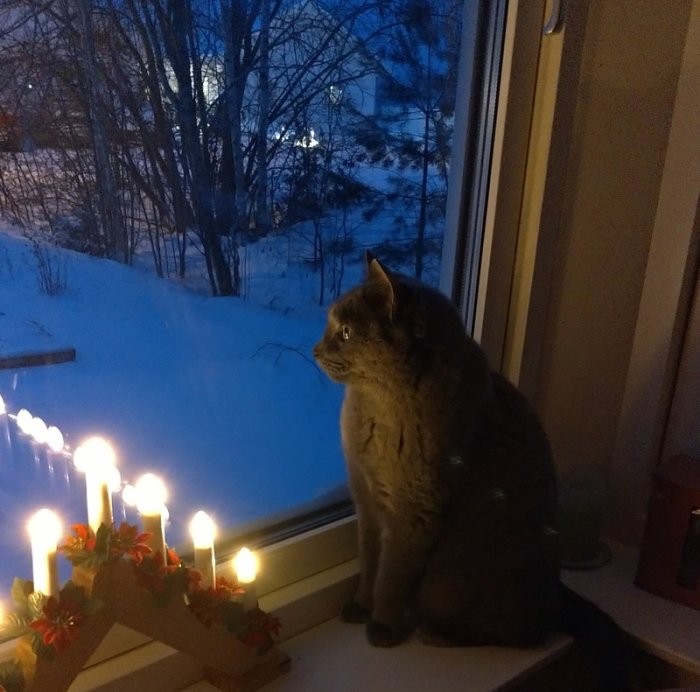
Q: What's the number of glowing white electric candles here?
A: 5